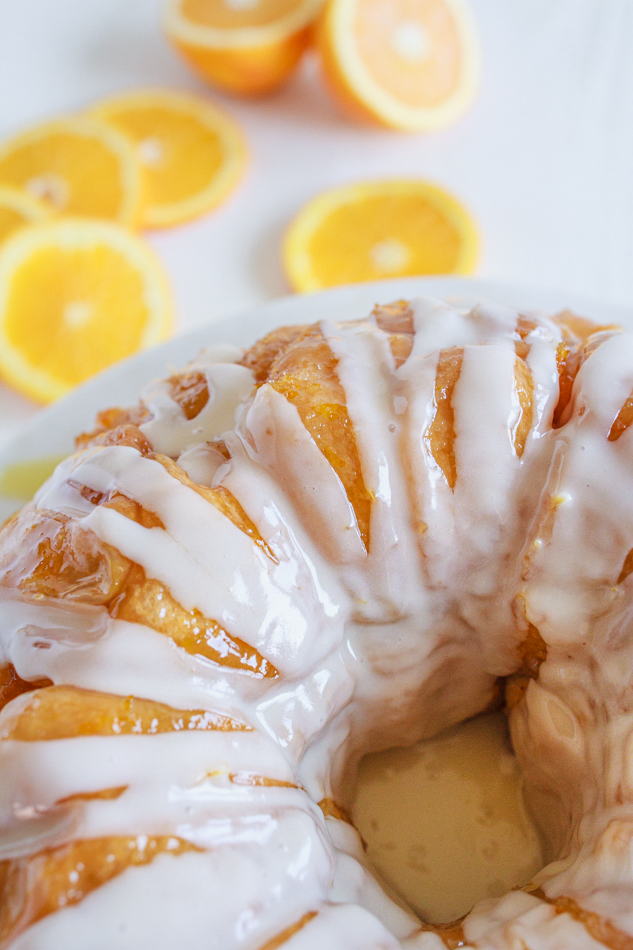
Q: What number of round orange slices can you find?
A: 5